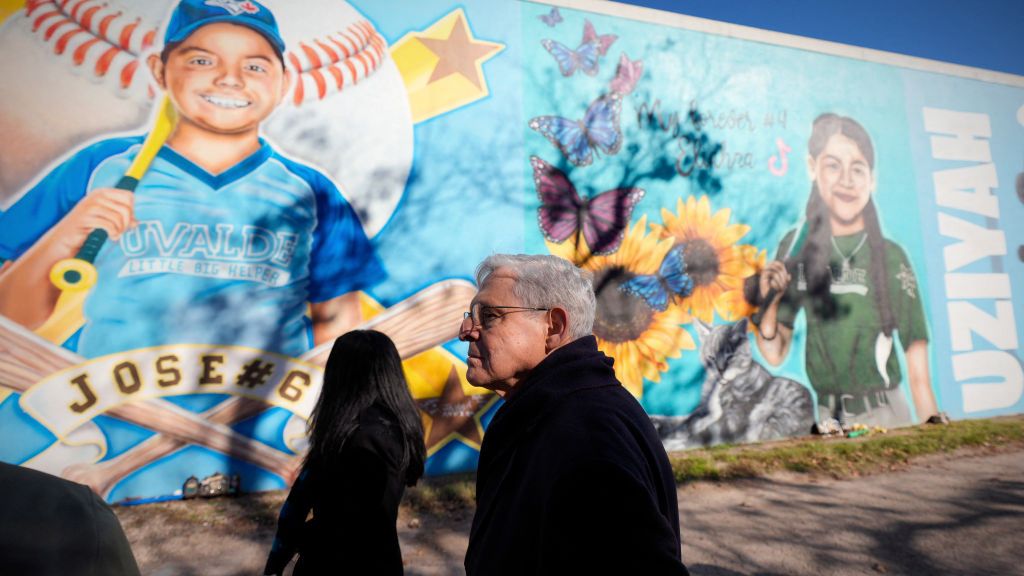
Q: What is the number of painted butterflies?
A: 7